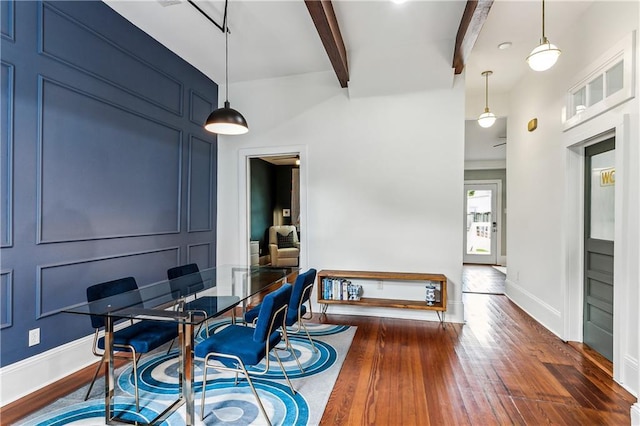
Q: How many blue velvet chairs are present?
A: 4